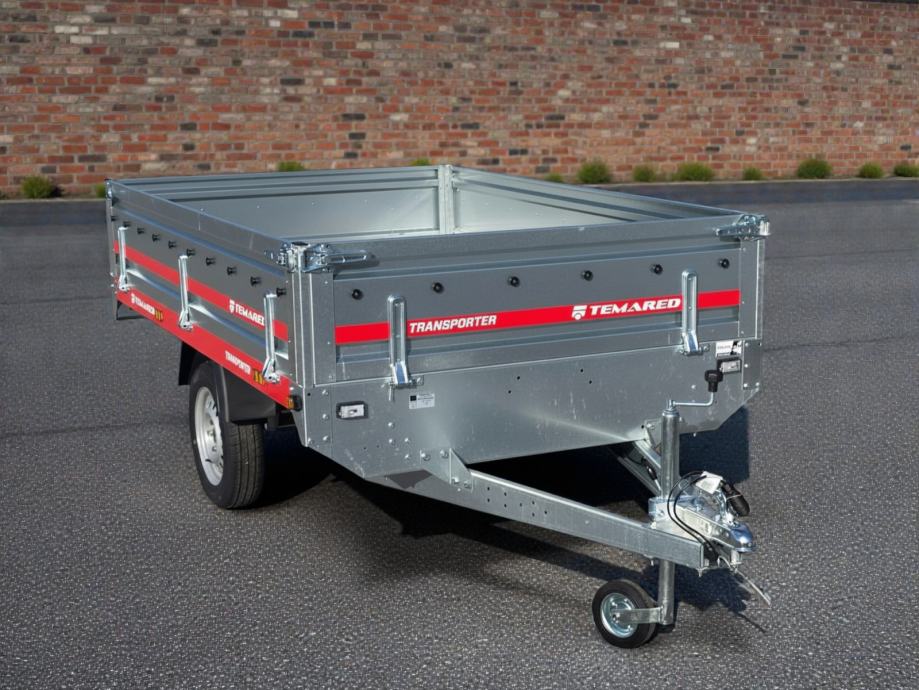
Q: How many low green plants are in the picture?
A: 12